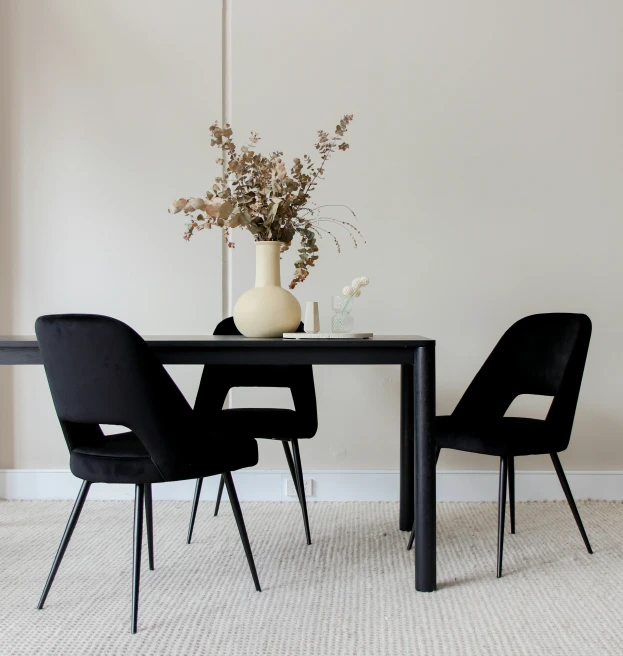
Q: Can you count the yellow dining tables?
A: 0